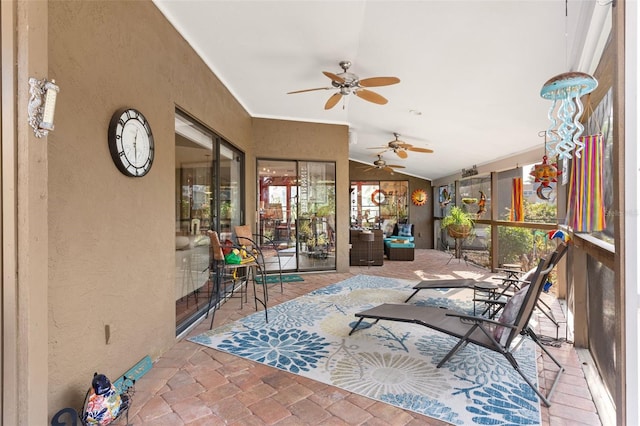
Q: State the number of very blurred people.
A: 0